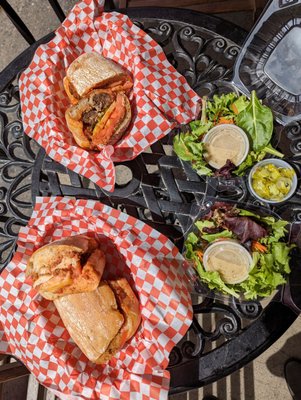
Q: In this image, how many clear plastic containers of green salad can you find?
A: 2